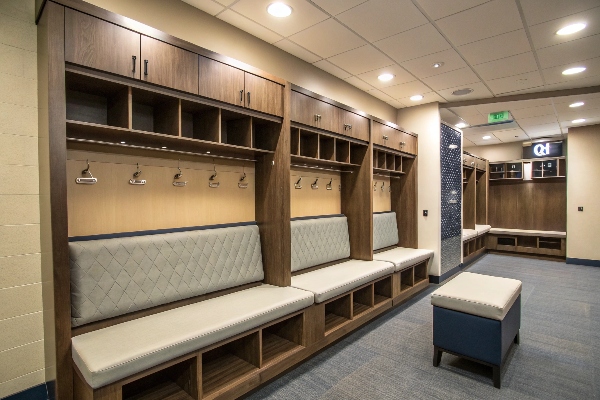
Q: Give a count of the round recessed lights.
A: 9